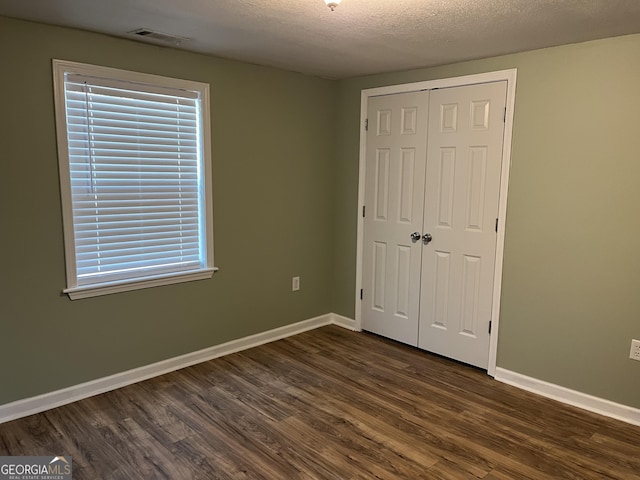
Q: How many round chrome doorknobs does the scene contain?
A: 2